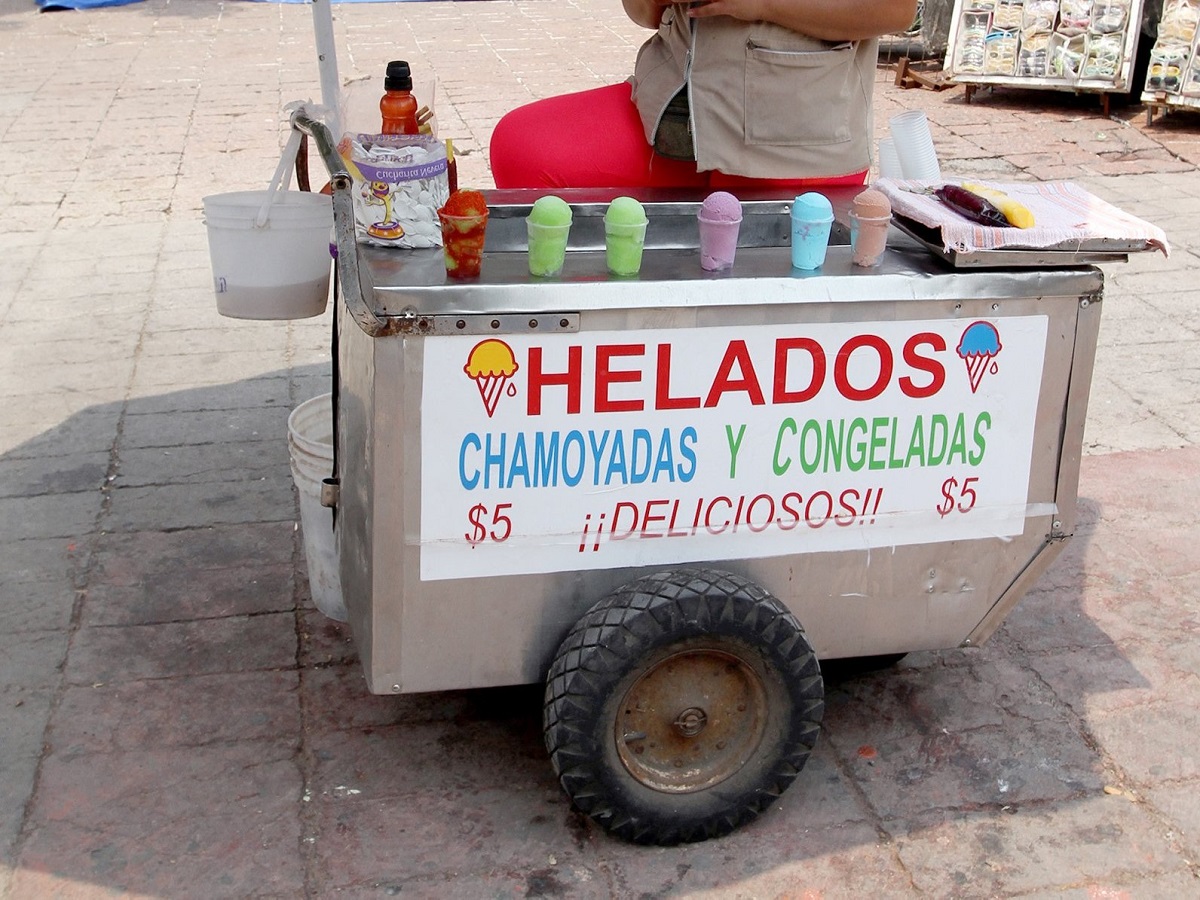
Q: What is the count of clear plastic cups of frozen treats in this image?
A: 6